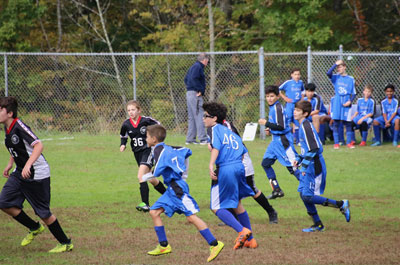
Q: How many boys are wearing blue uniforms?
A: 9